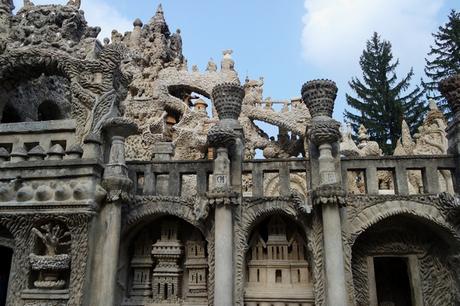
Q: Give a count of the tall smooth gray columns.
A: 3